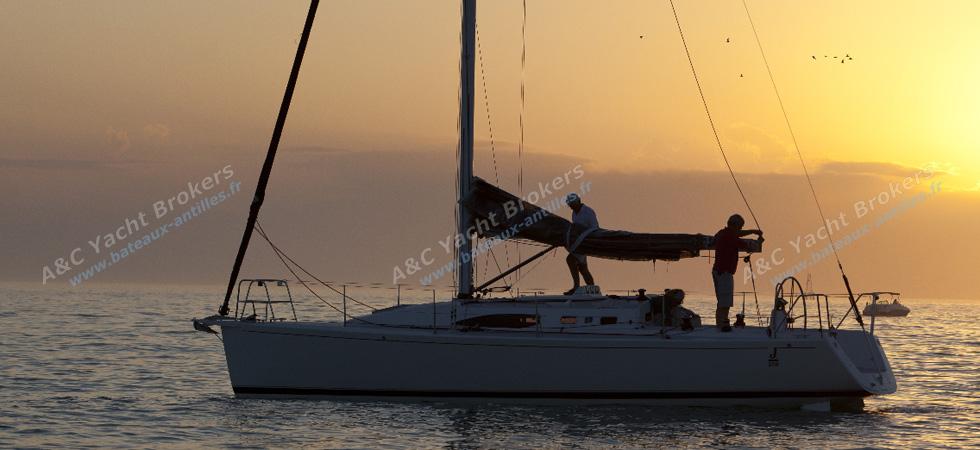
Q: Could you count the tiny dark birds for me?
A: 9